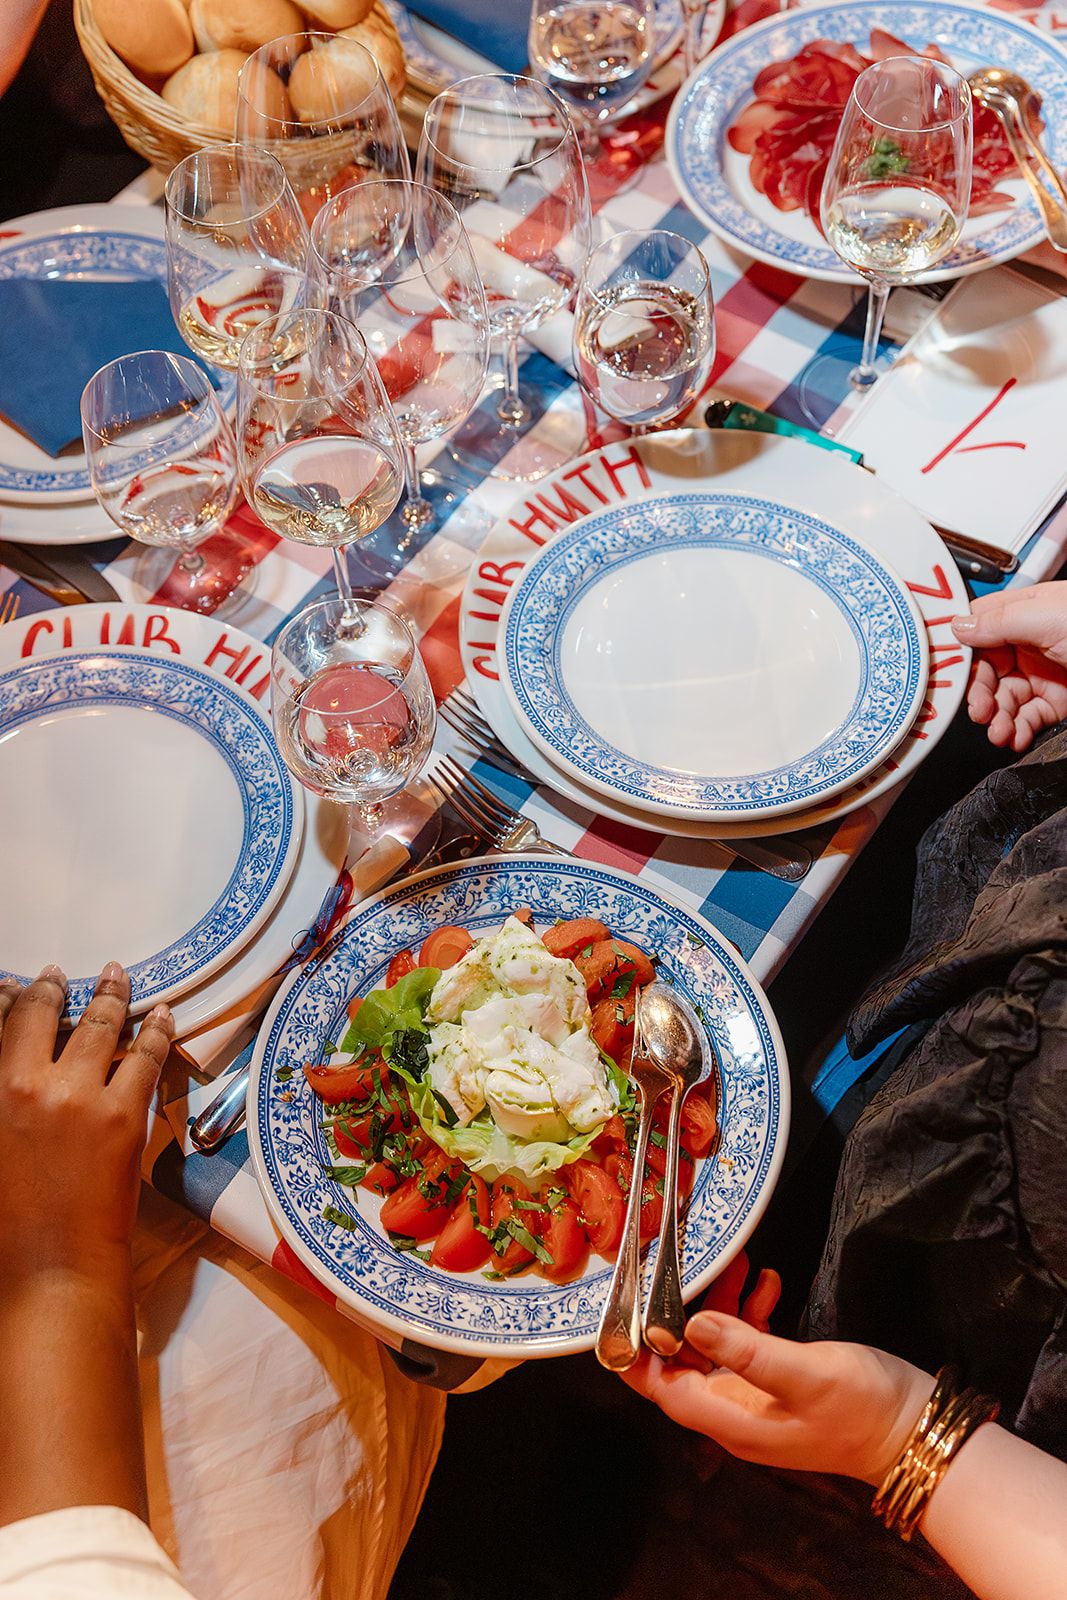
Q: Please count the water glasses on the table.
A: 4